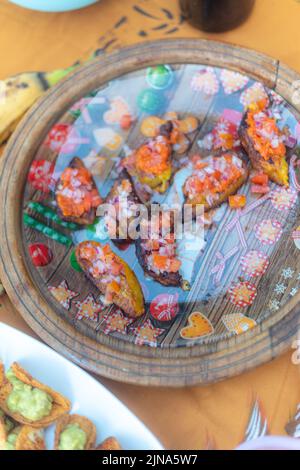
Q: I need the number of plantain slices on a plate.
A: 7